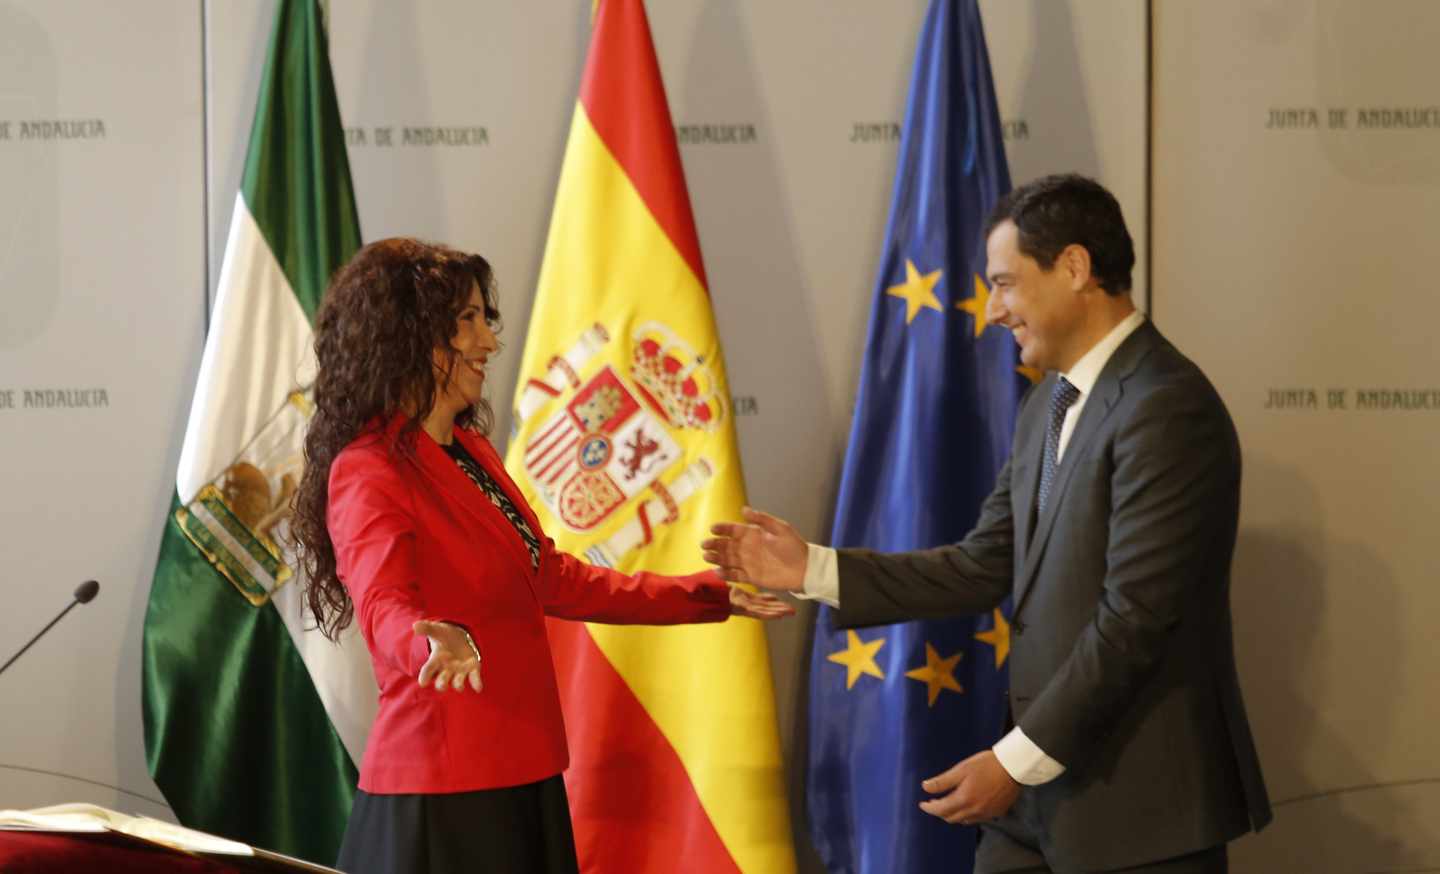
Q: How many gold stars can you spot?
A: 6